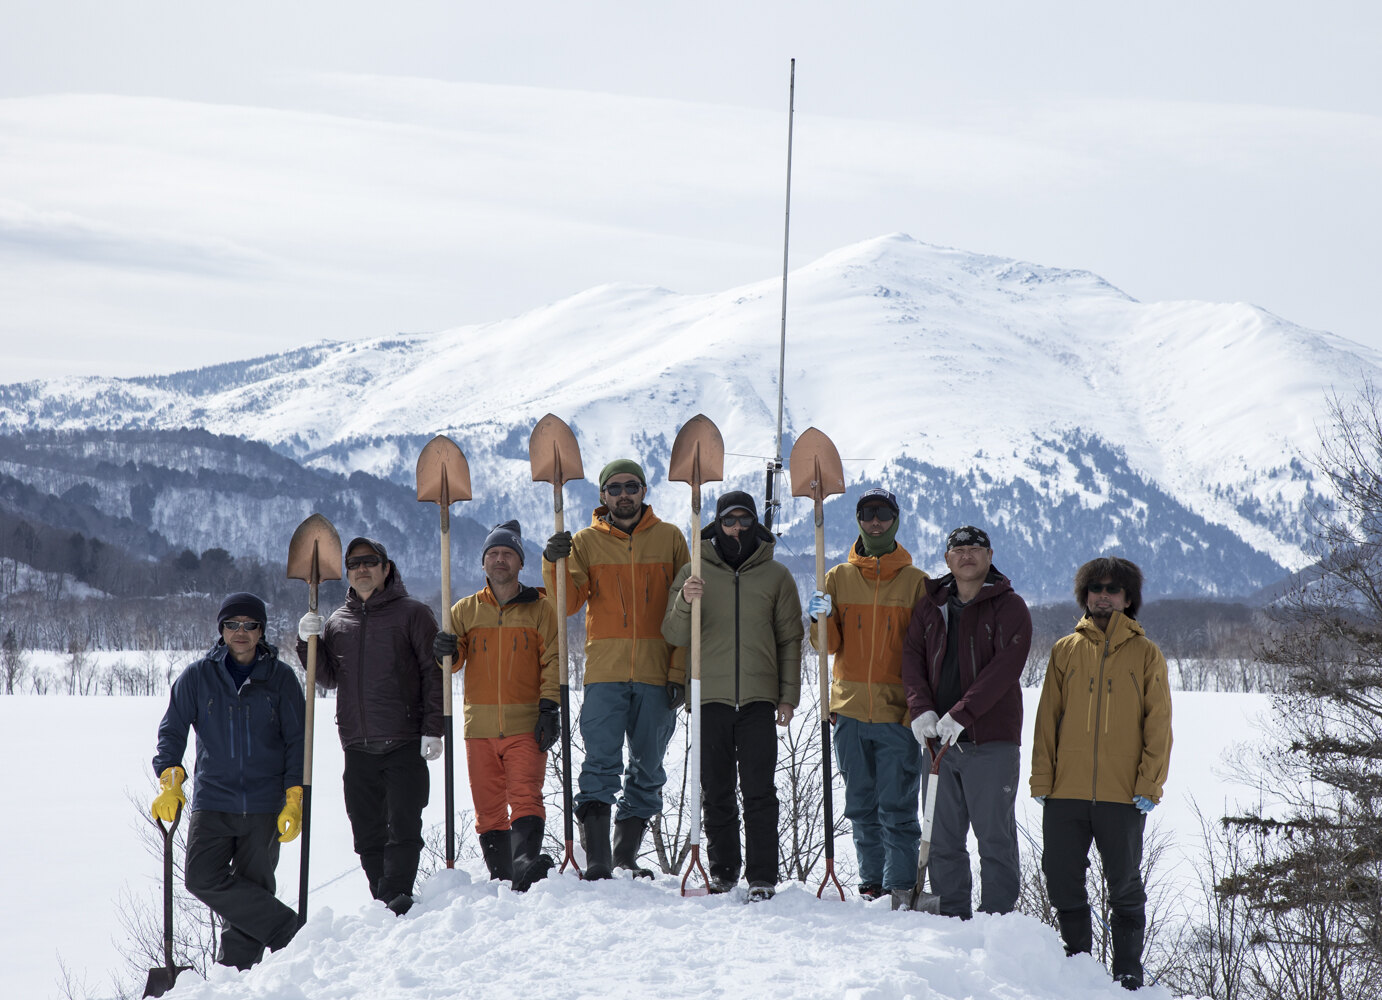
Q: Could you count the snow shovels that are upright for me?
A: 5